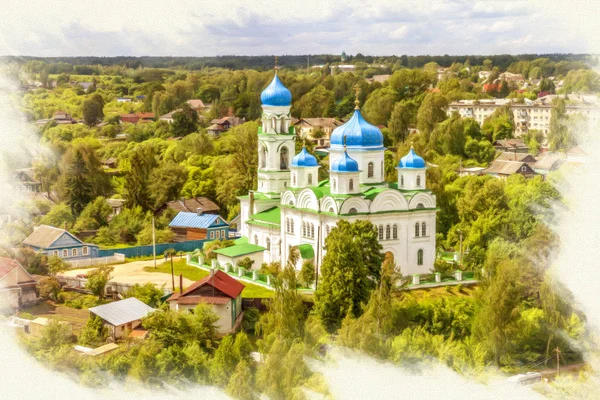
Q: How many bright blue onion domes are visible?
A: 5